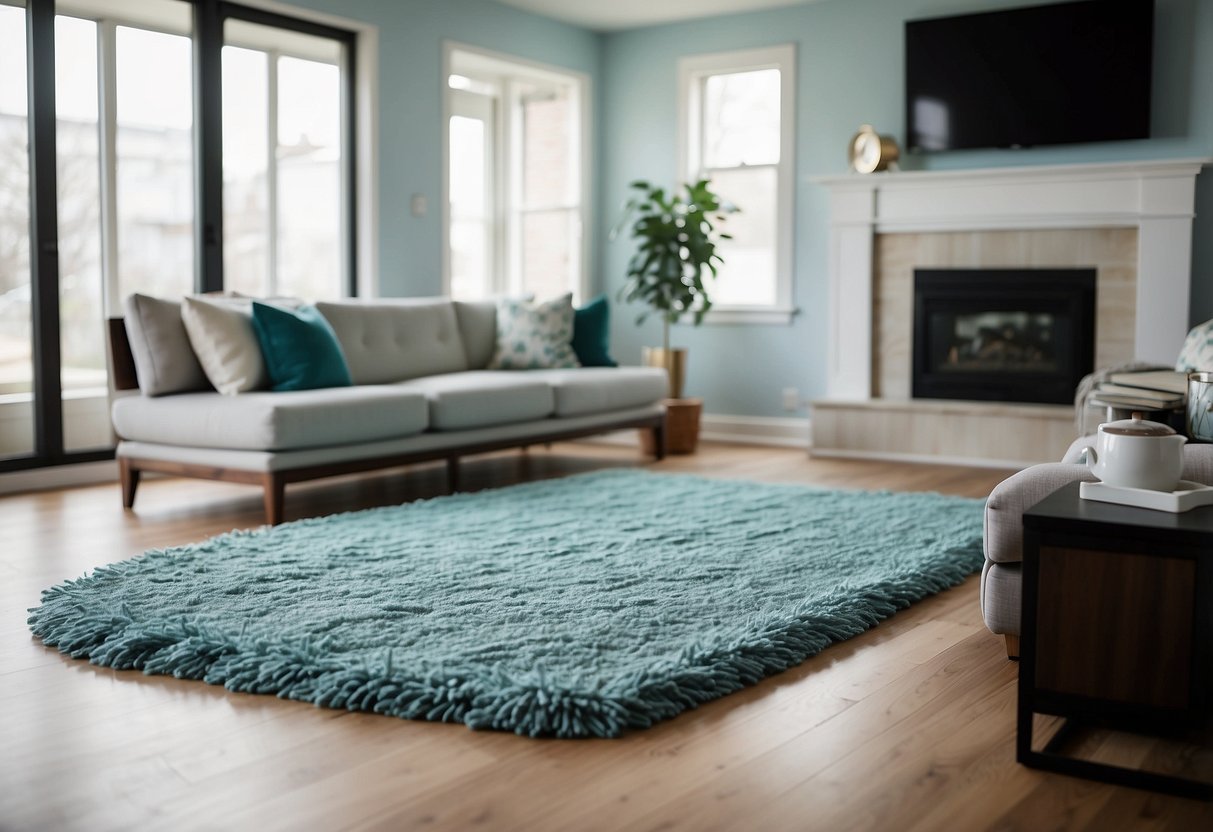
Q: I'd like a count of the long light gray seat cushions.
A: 3